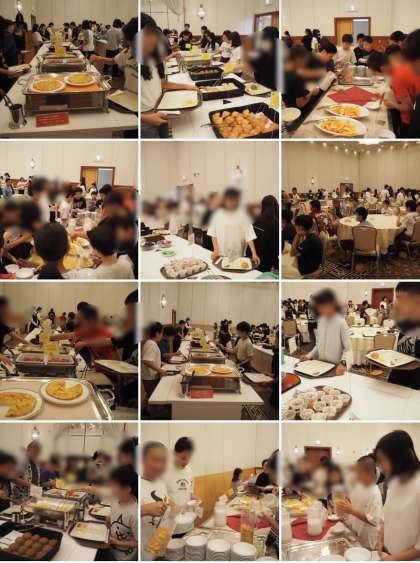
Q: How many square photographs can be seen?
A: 12